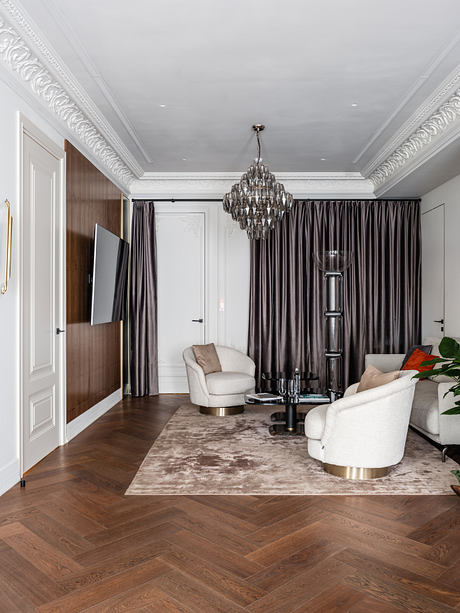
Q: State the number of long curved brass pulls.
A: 1